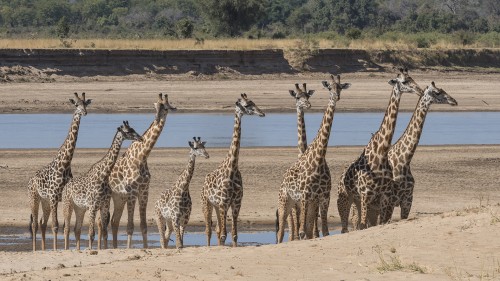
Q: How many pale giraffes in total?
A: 1